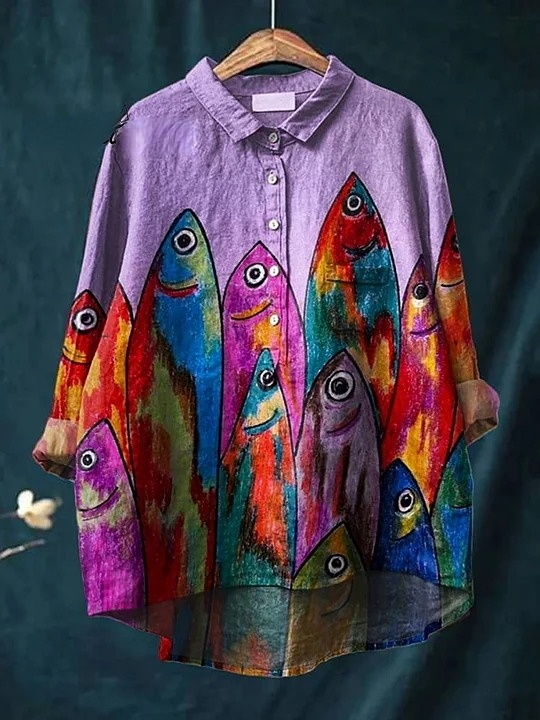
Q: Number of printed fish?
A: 13